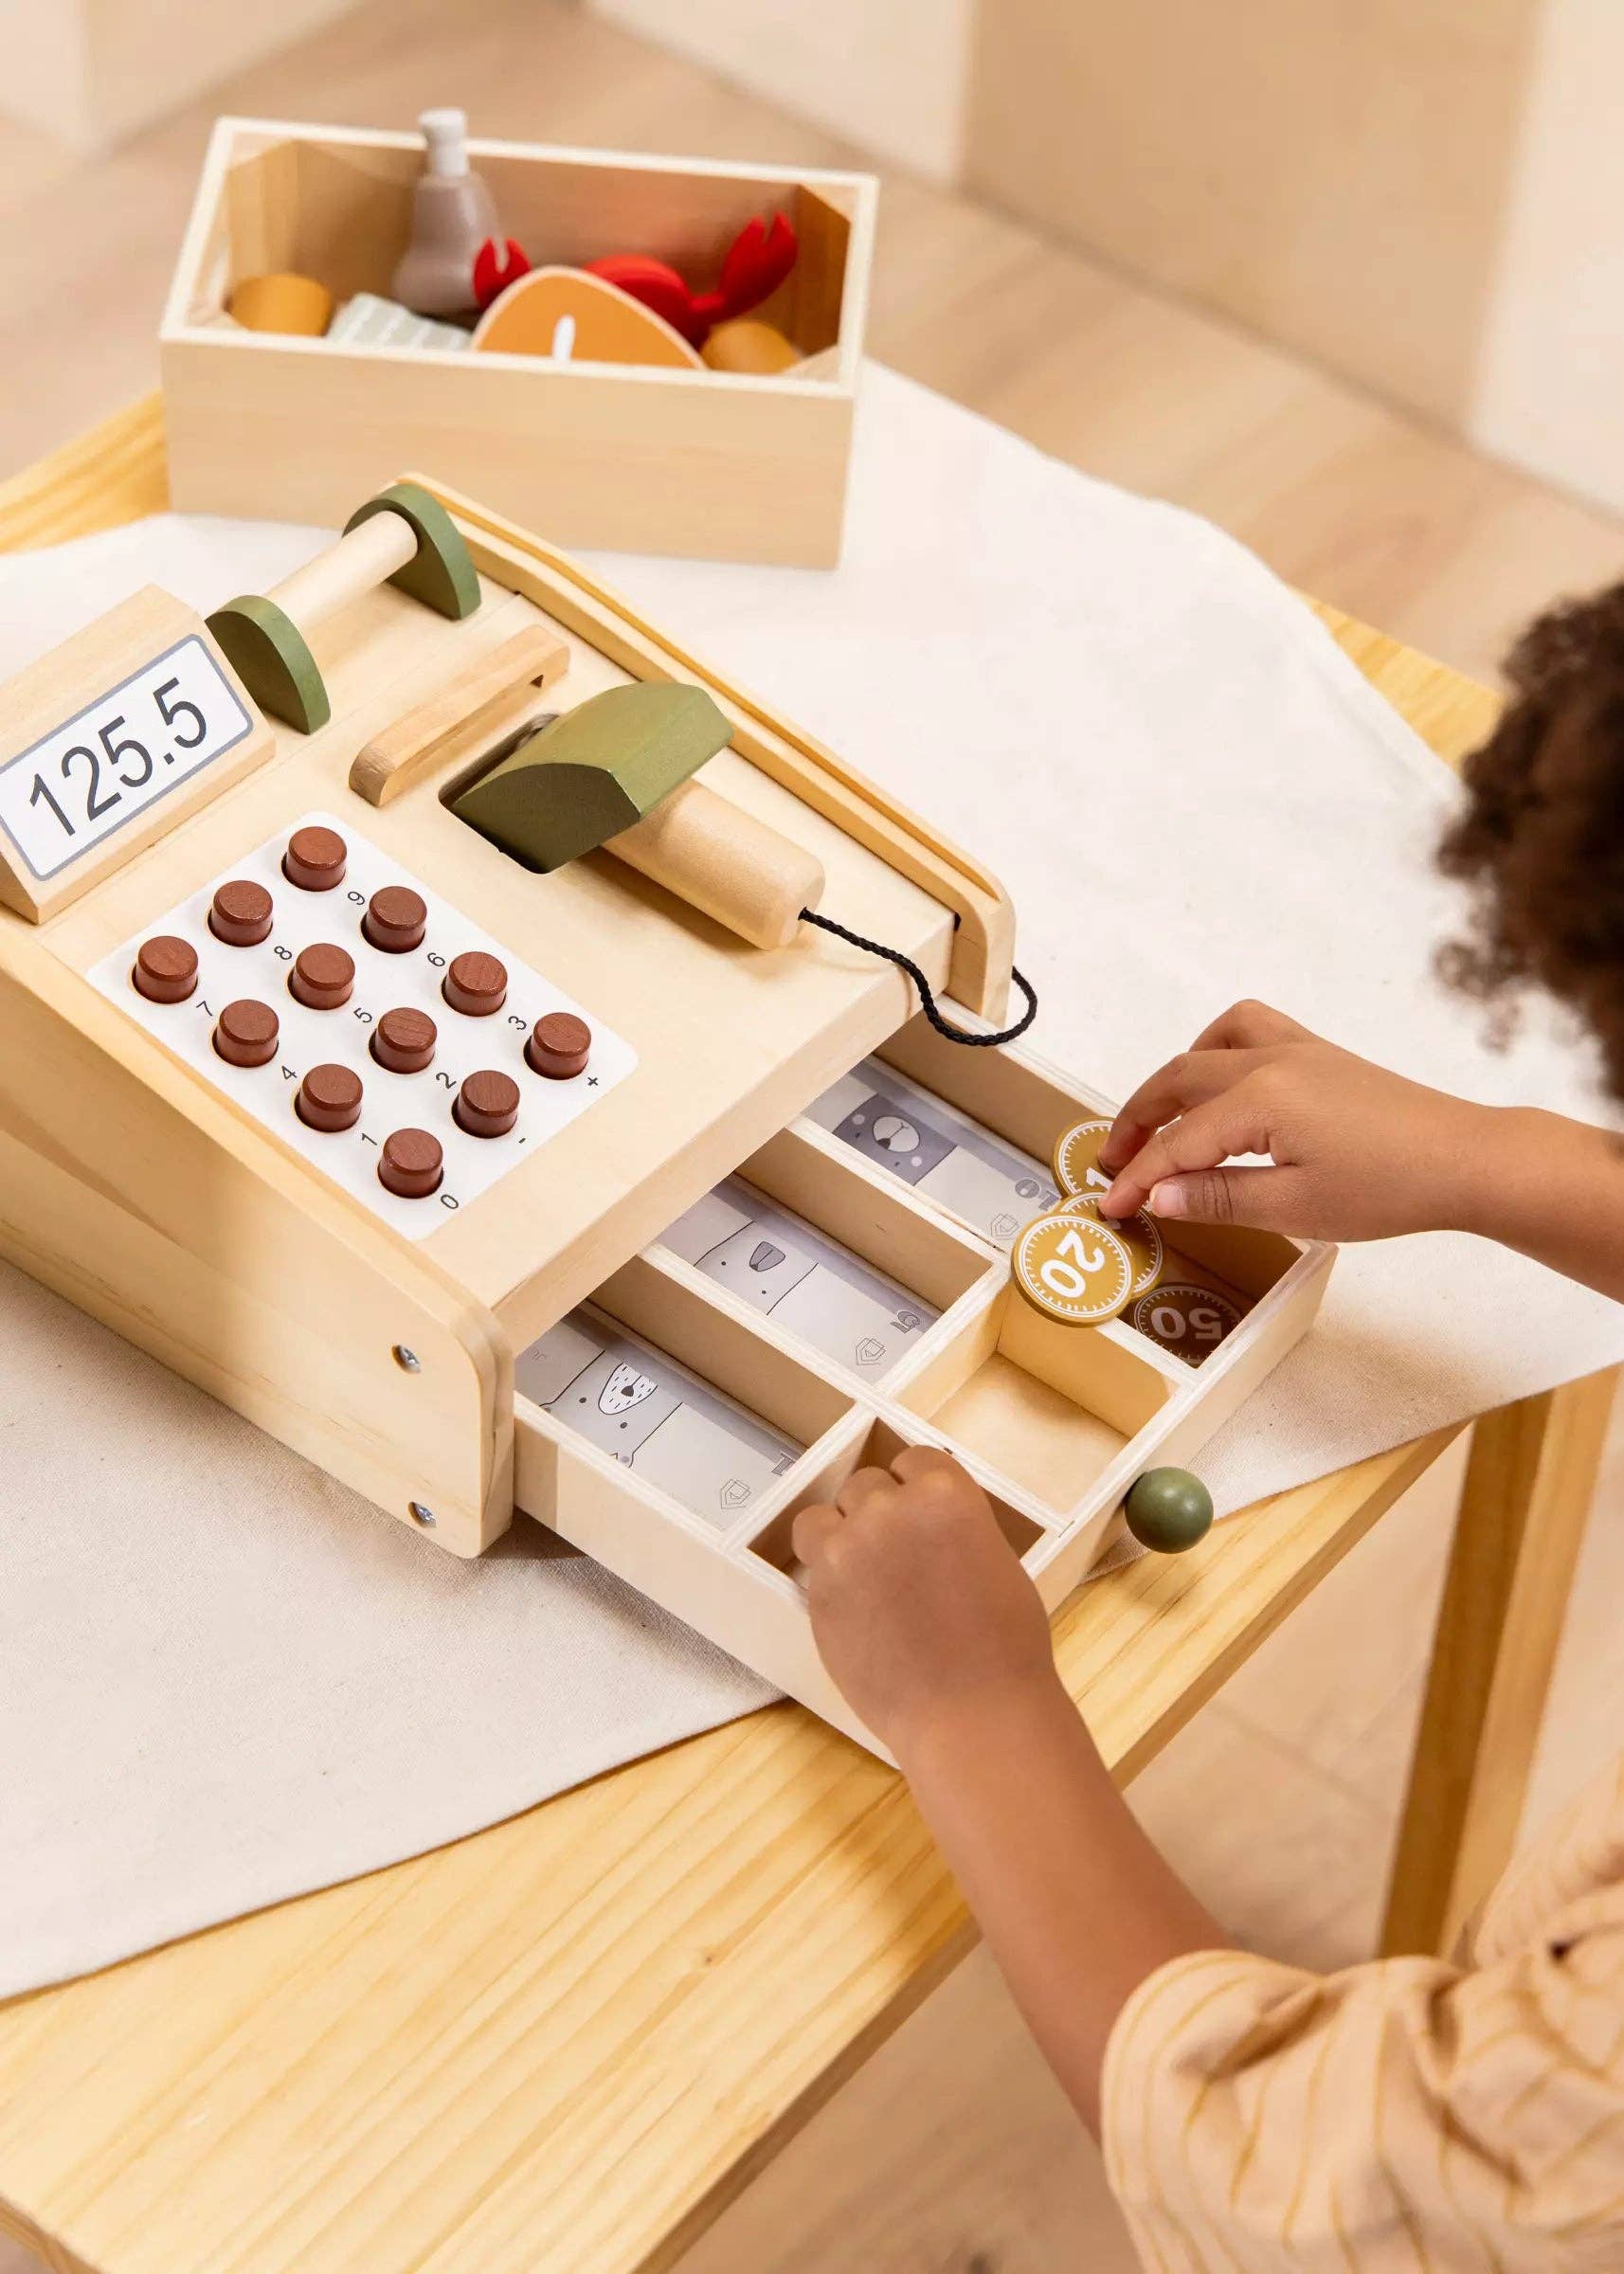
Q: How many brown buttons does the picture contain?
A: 12